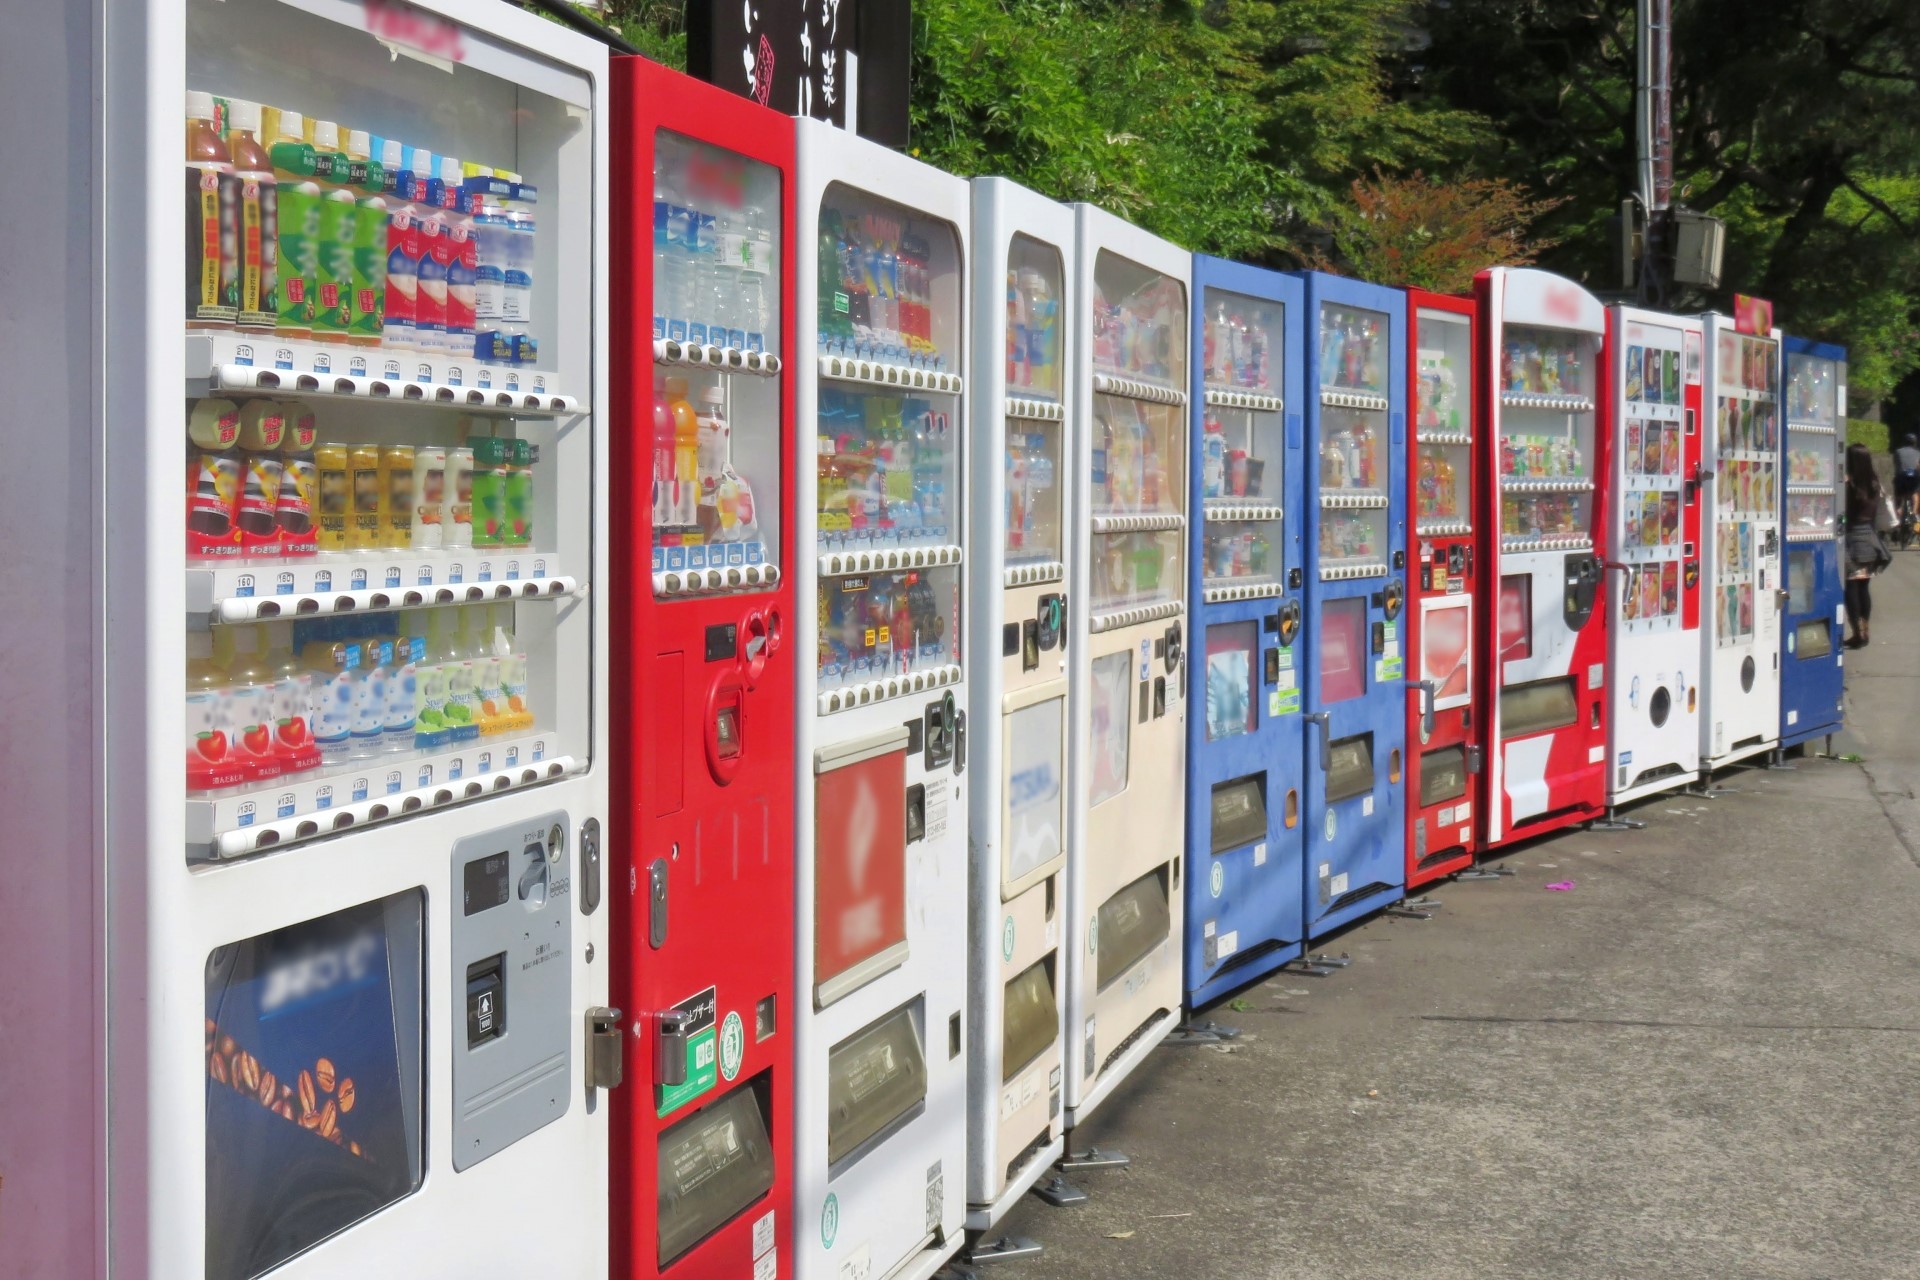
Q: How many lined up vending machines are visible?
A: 12